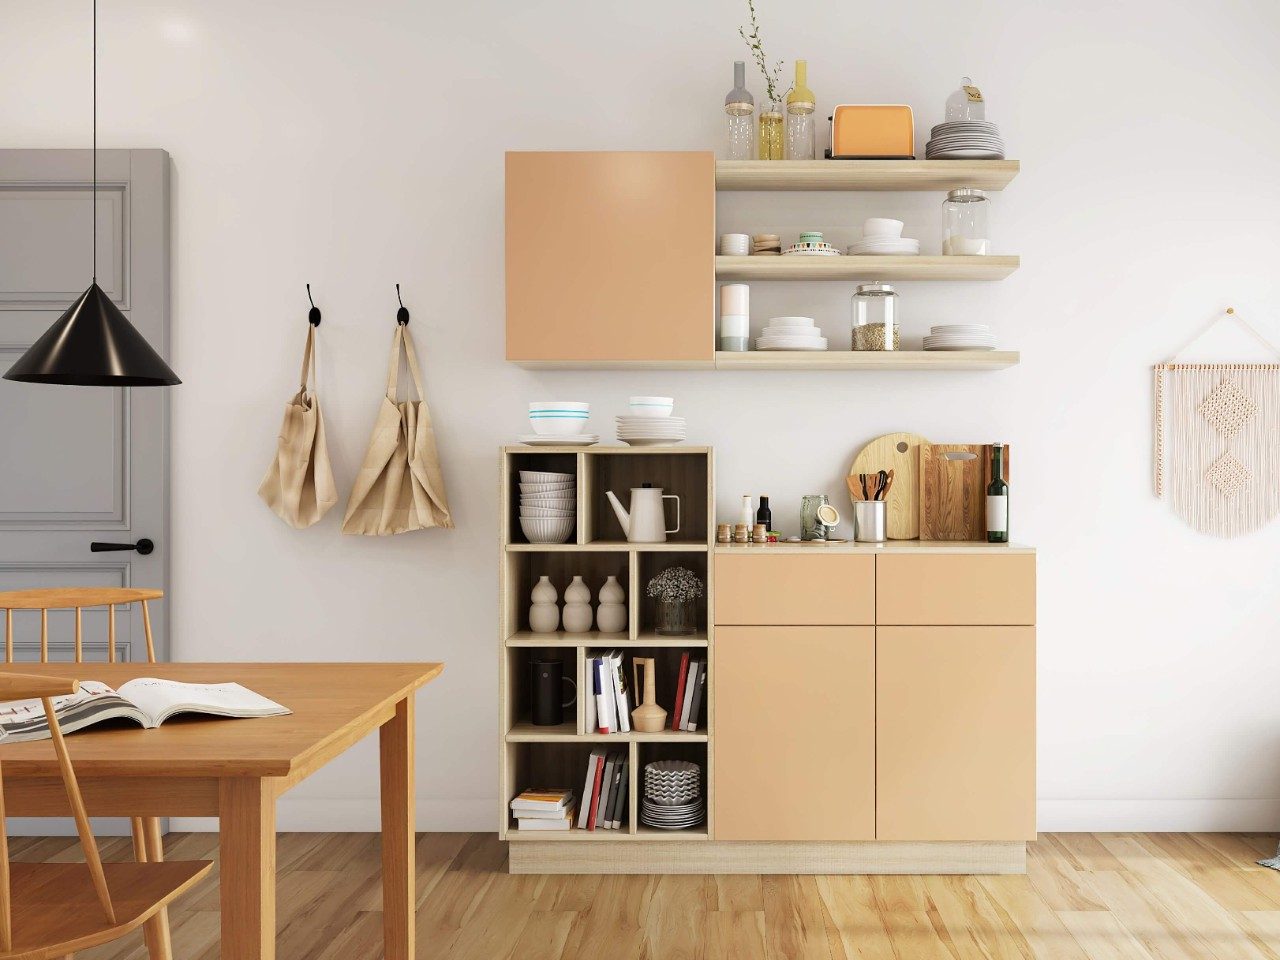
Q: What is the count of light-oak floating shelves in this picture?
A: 3